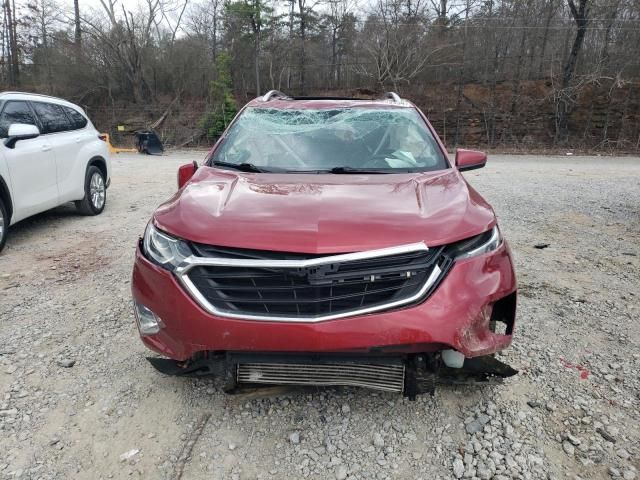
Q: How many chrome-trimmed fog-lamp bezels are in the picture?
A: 1